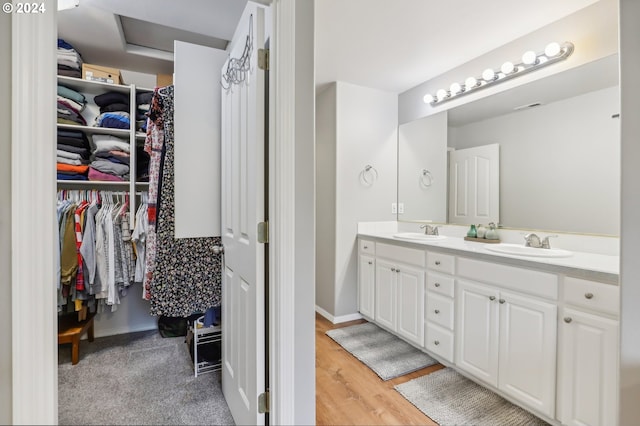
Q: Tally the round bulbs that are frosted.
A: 8